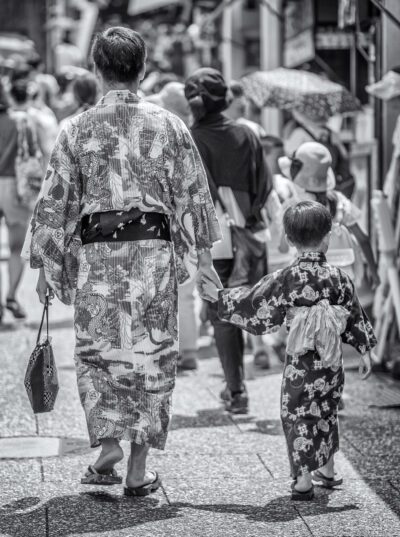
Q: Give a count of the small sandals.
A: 2